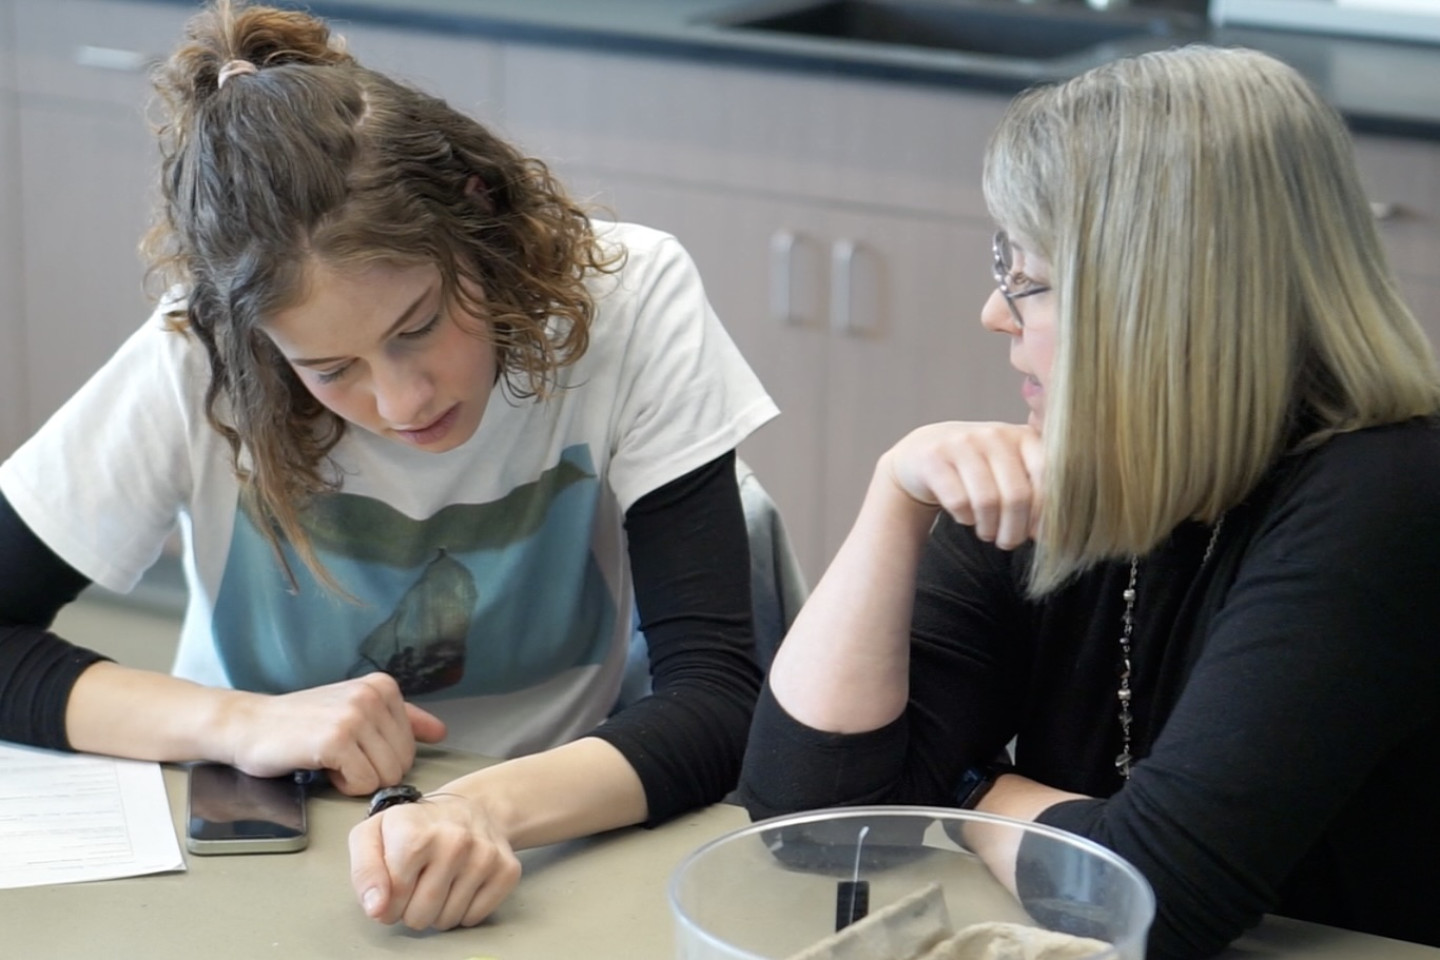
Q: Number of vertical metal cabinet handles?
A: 2